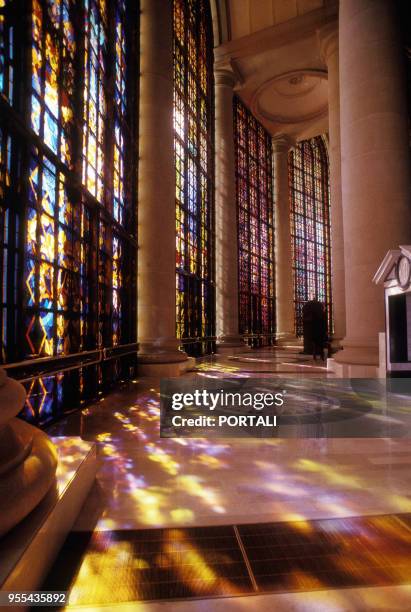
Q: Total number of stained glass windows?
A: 4